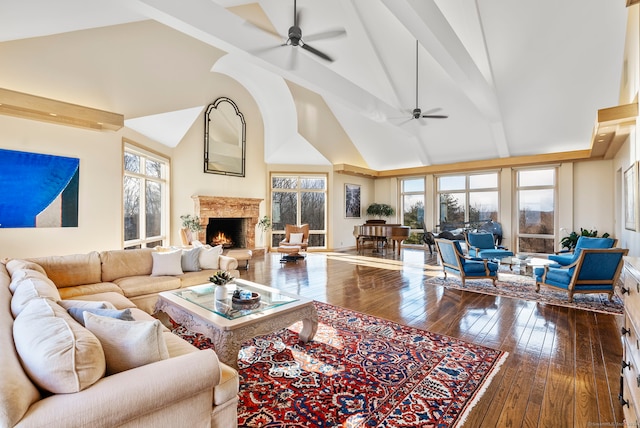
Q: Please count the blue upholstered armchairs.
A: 4